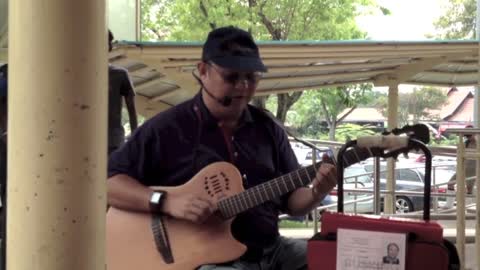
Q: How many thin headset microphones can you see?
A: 1